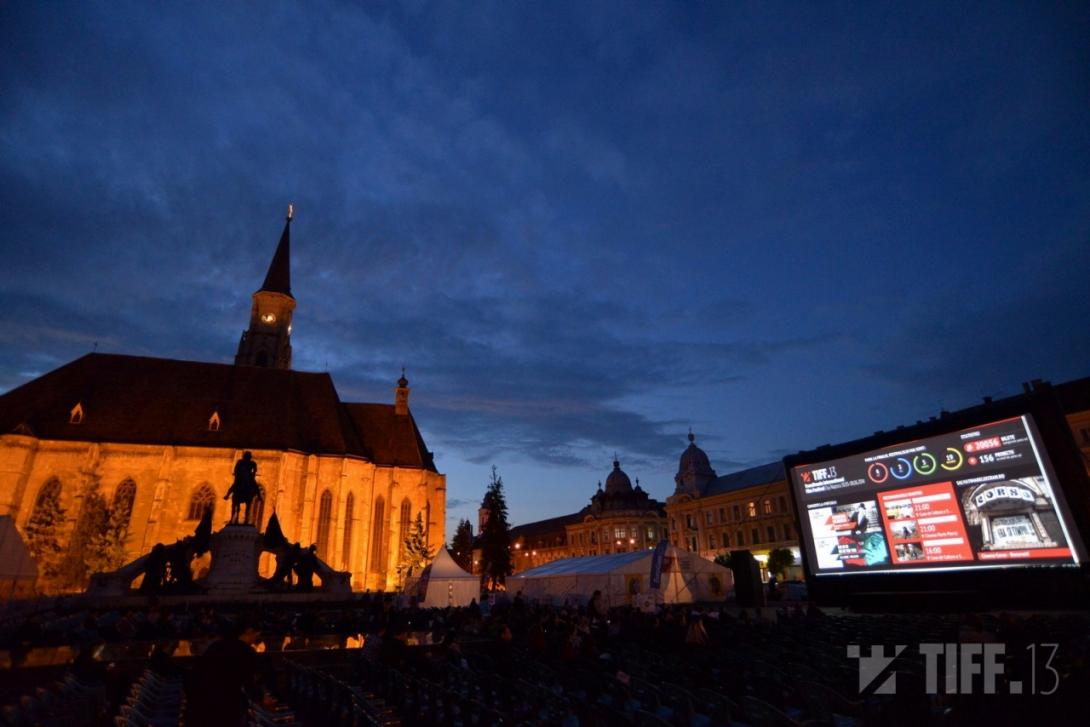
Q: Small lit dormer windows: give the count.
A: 2